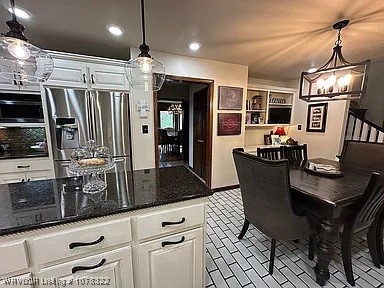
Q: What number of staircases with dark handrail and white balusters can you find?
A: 1